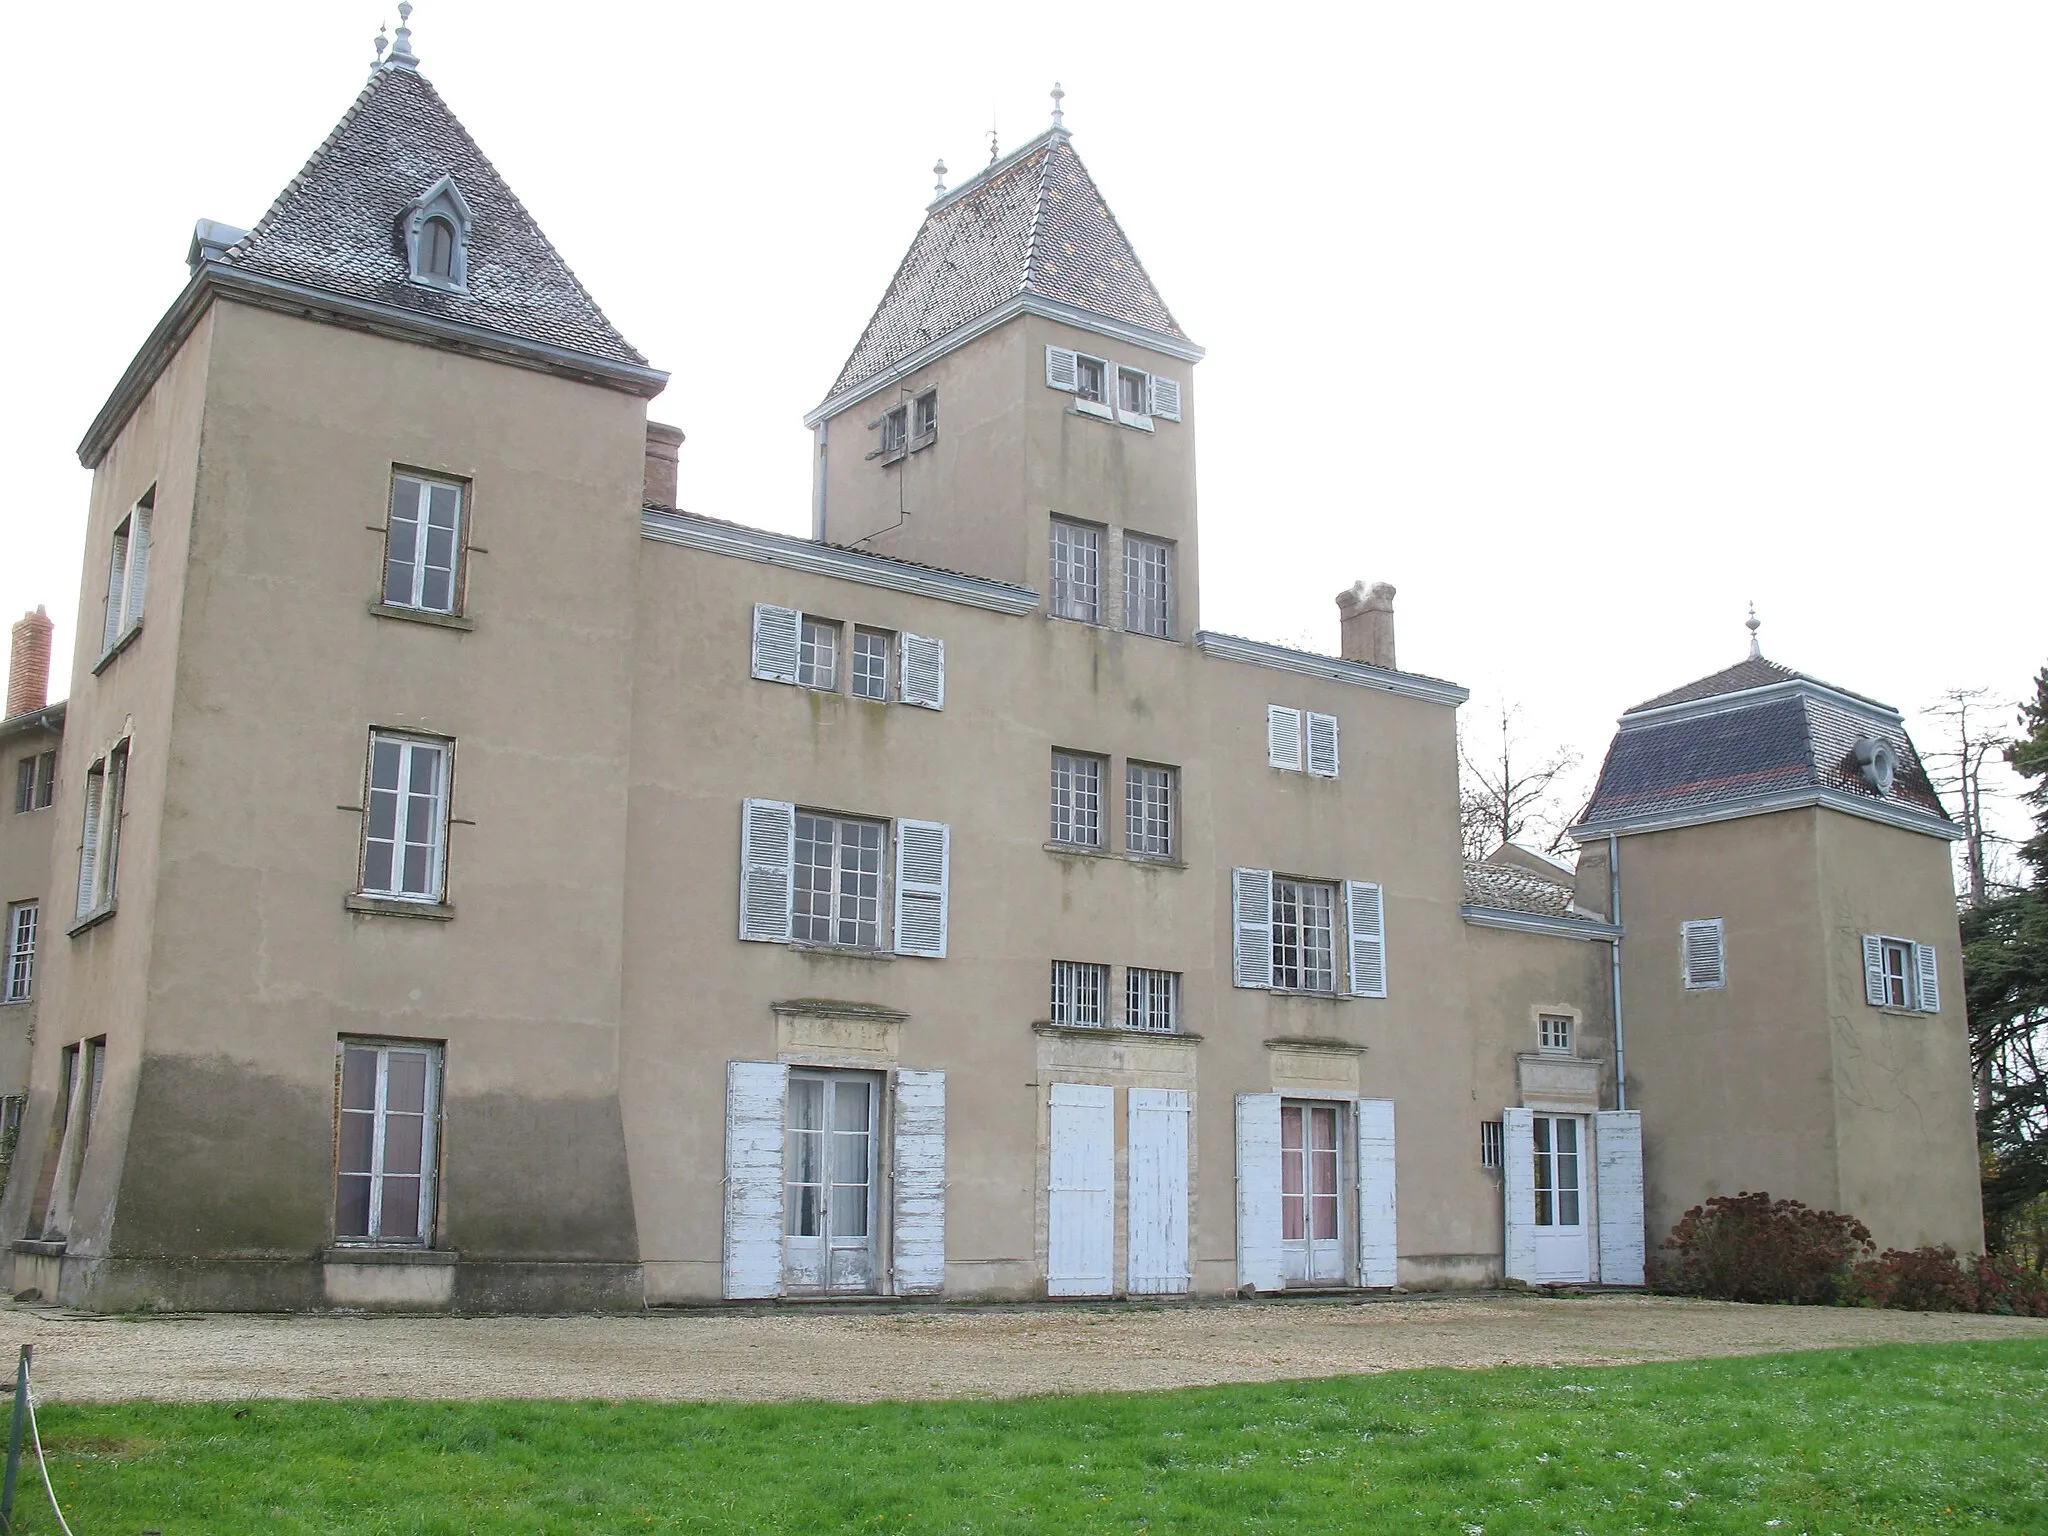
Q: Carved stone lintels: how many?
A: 4